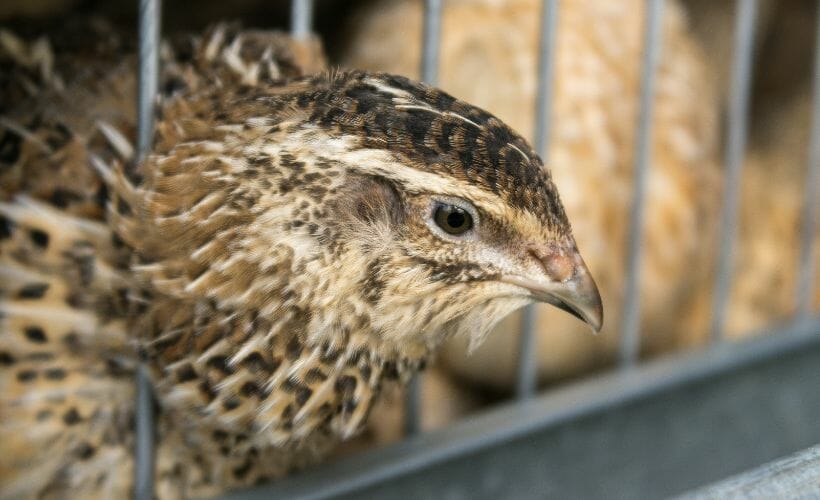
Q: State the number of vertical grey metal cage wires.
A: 7